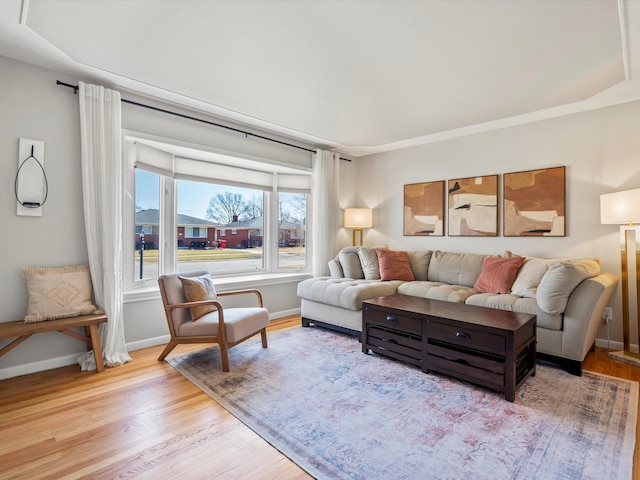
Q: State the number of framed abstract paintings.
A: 3